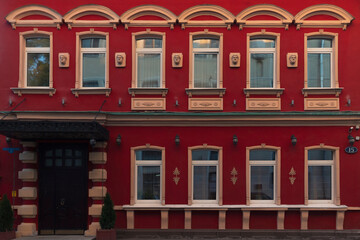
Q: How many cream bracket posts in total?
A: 8